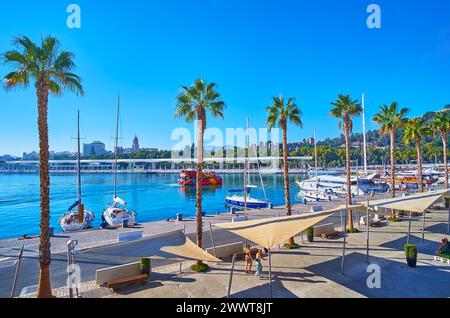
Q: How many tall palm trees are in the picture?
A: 7